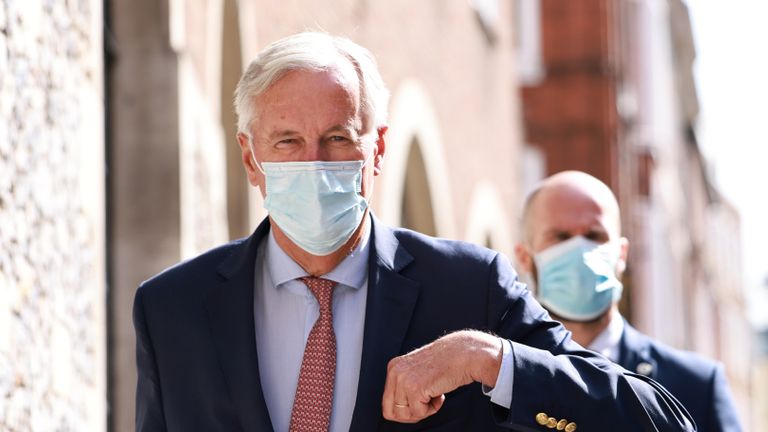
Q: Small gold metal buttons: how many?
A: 4